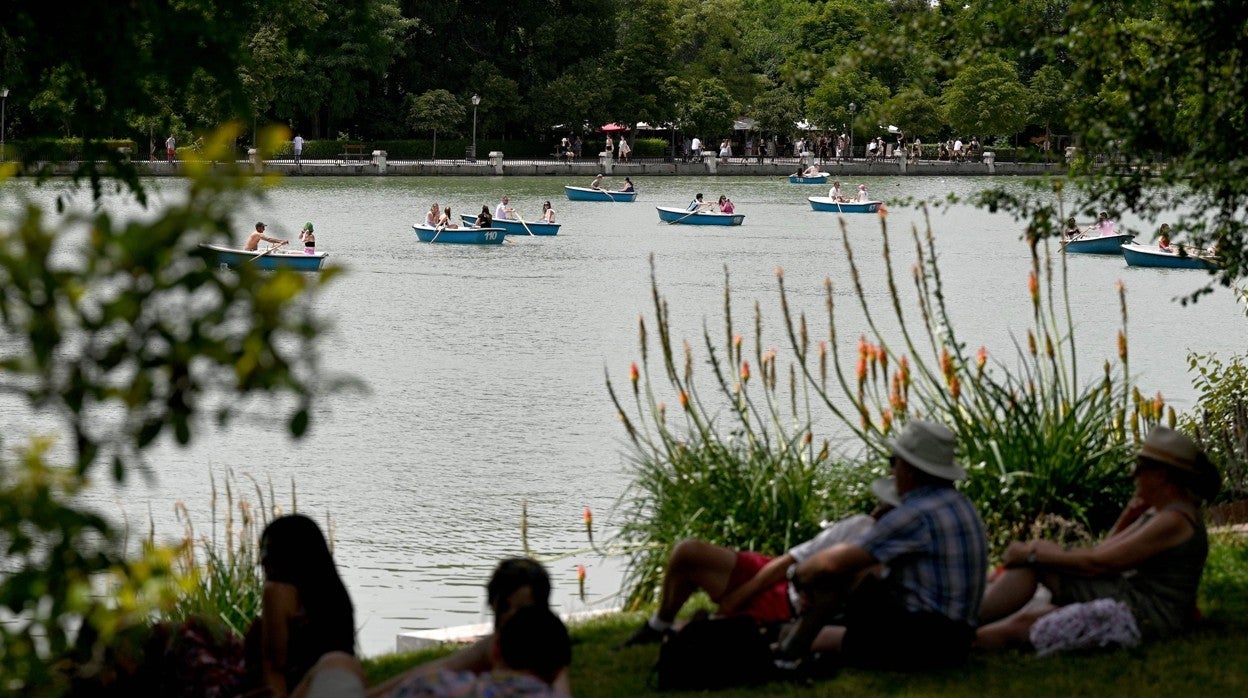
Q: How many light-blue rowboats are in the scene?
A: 9